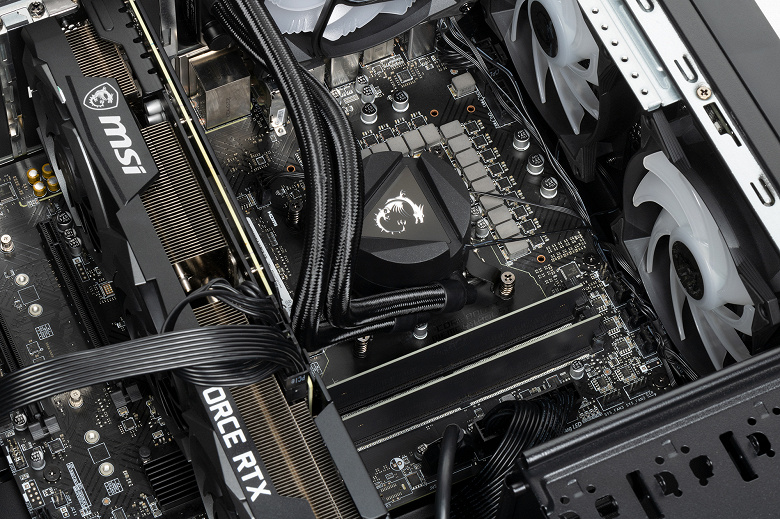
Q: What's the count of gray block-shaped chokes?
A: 15